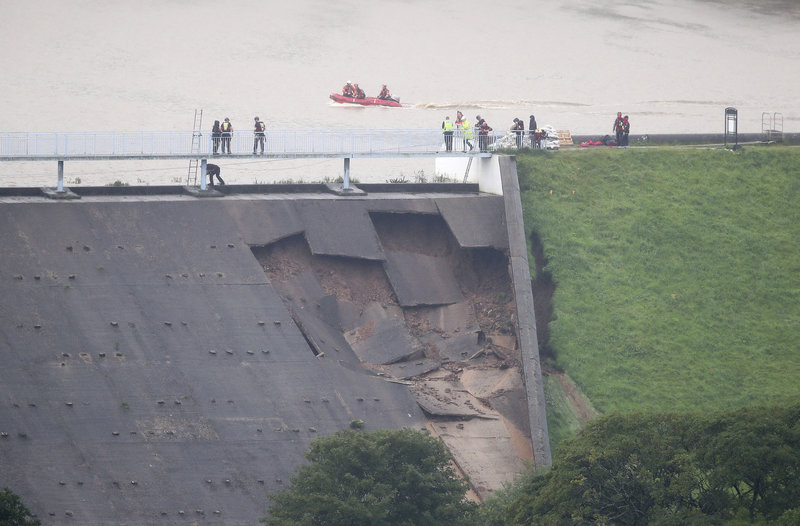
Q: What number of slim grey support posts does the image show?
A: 3